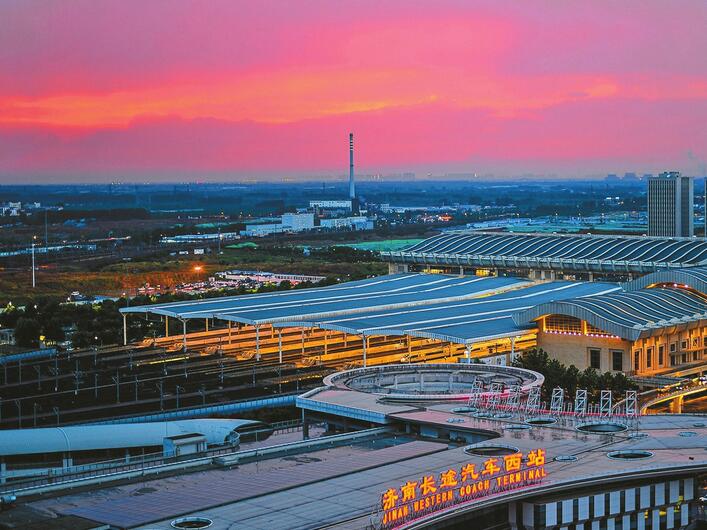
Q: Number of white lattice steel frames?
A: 8